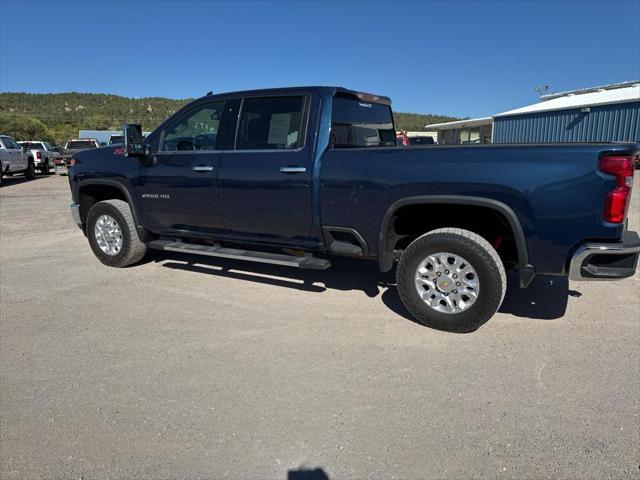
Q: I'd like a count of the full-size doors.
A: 2